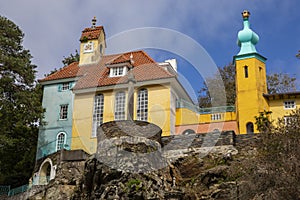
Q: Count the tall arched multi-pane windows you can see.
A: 3